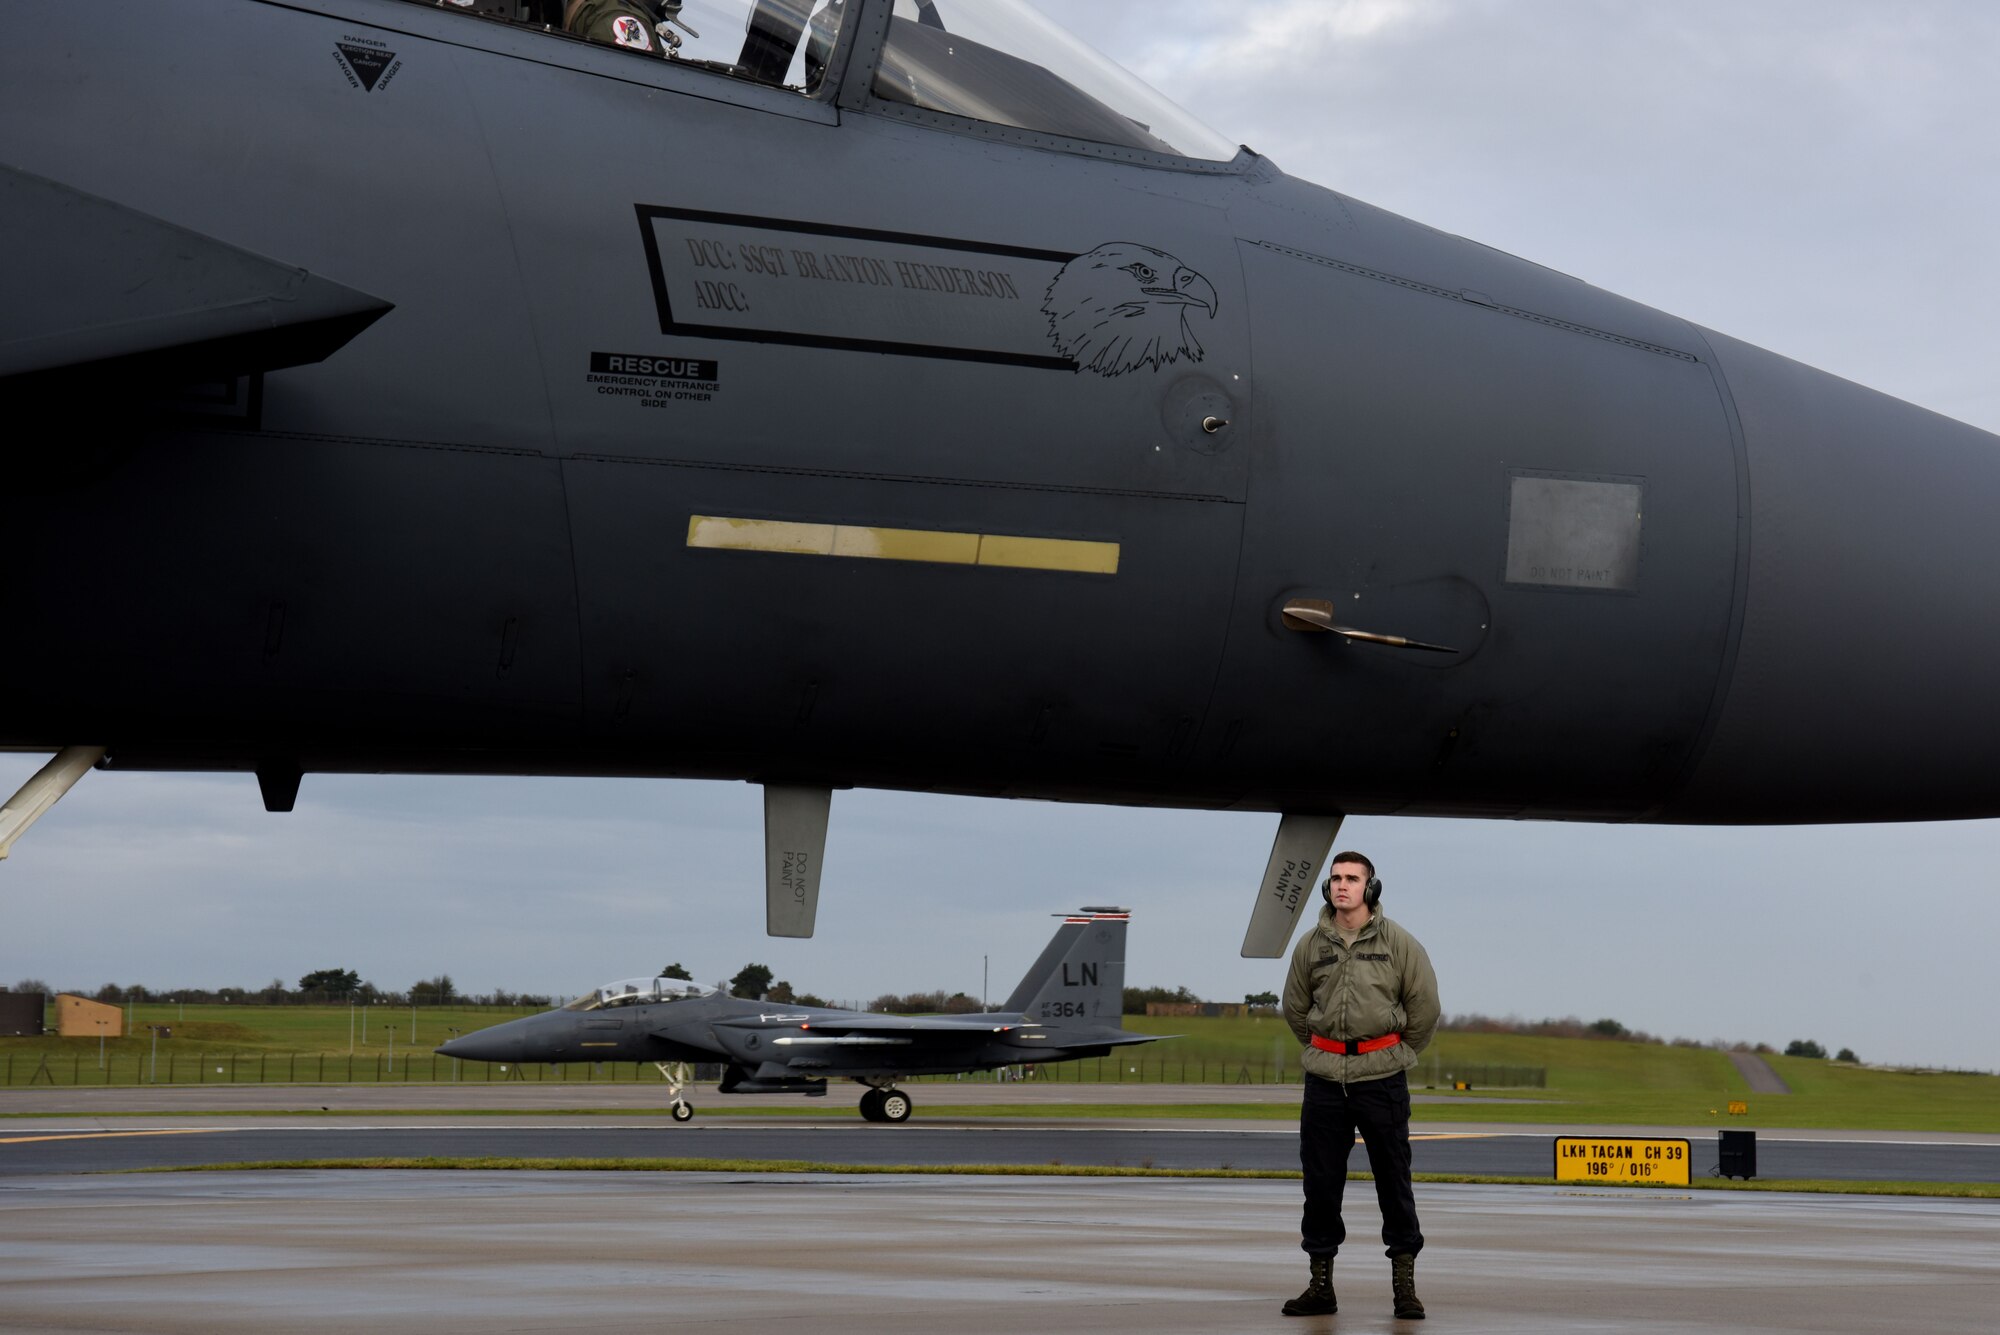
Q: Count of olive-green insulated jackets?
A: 1